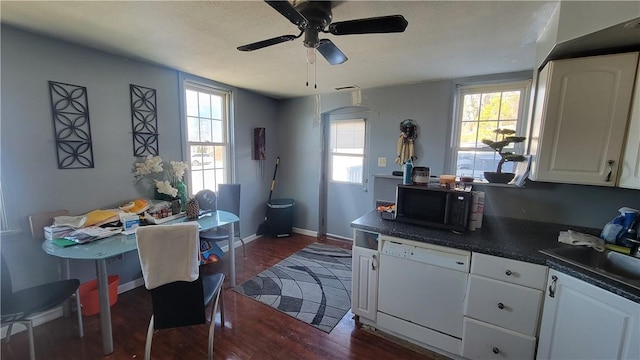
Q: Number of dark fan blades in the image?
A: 4